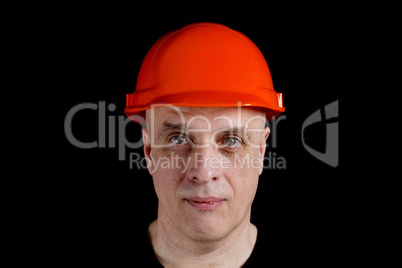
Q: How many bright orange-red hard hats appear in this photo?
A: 1